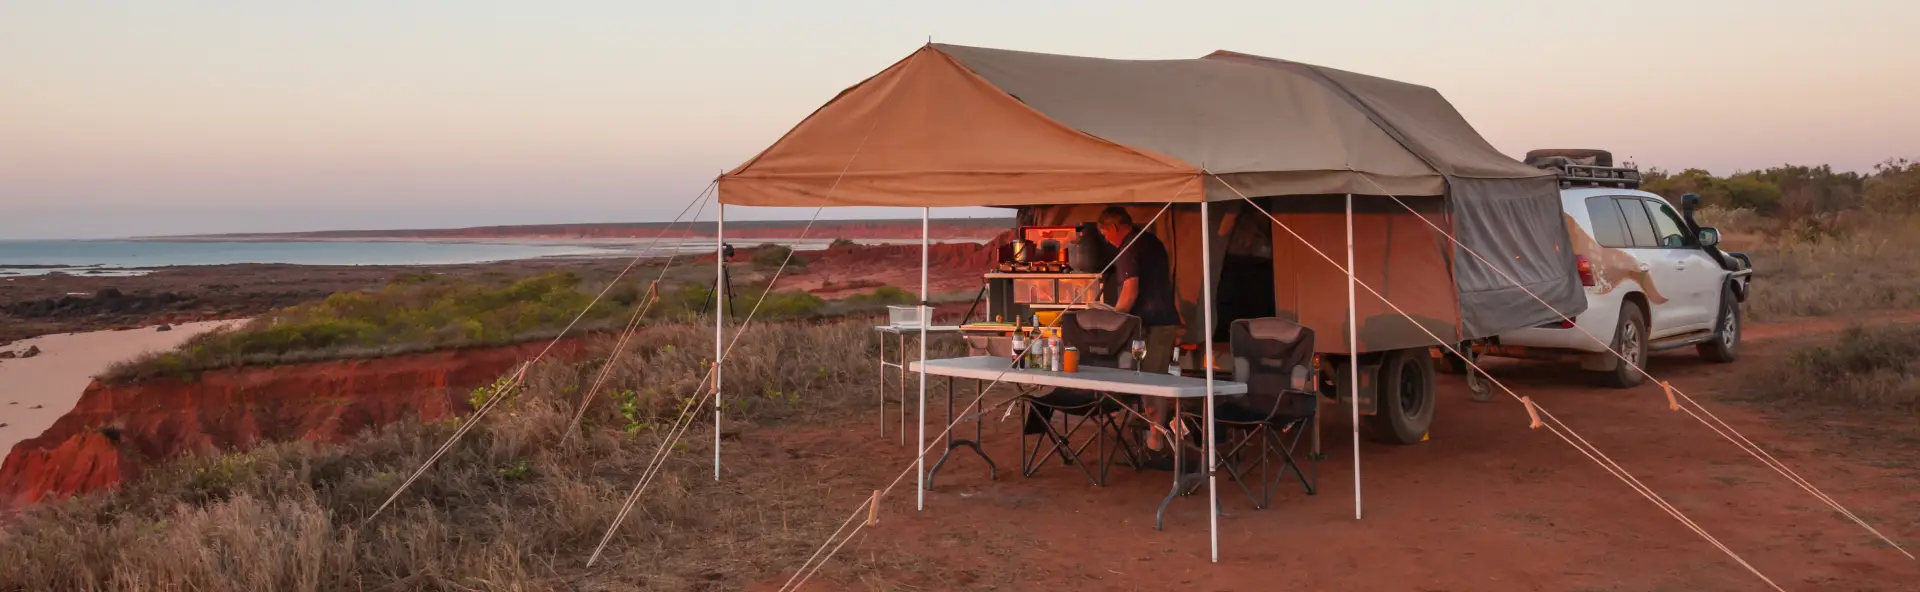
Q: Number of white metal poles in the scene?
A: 4